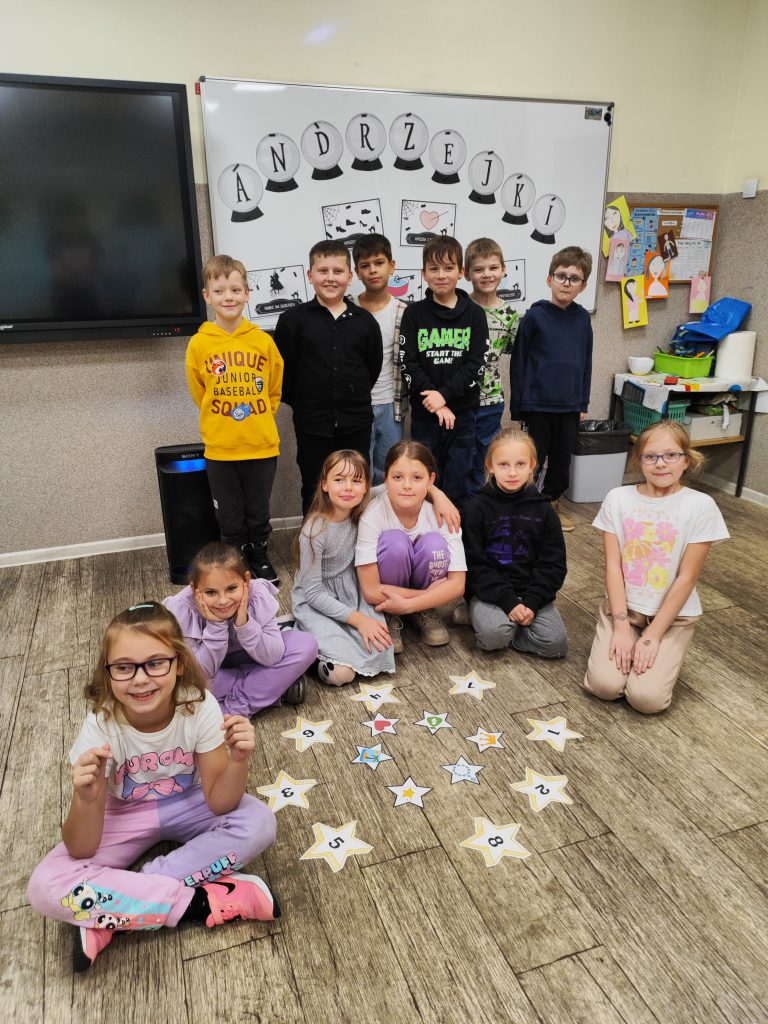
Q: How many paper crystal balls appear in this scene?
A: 9